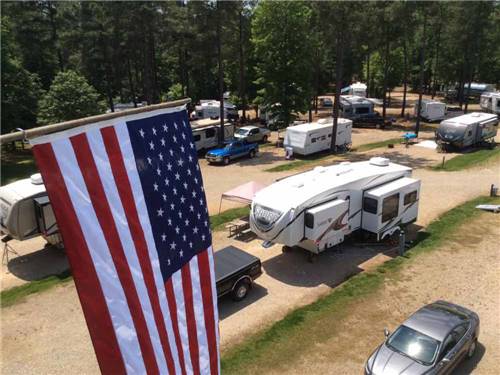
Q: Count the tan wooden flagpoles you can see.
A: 1